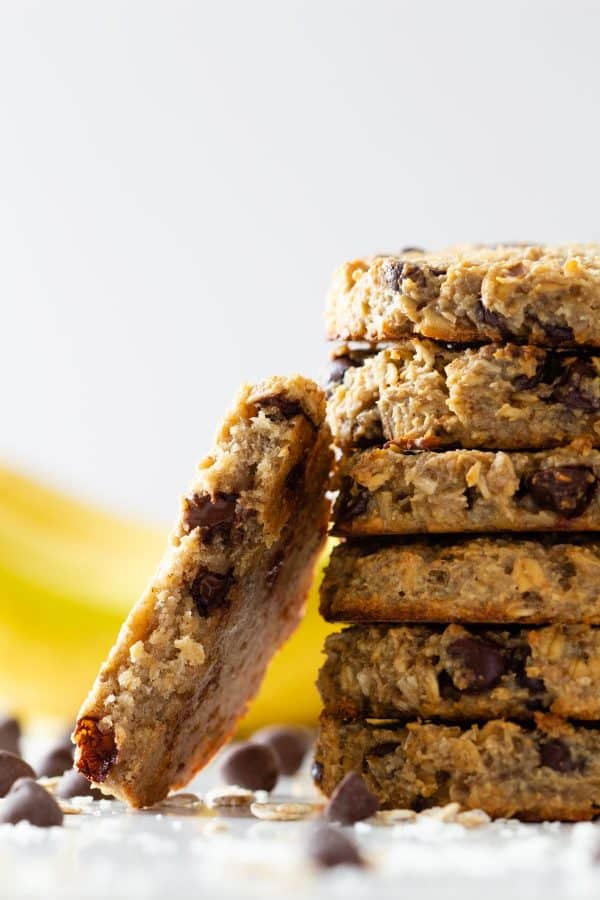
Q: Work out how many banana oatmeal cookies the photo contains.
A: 7